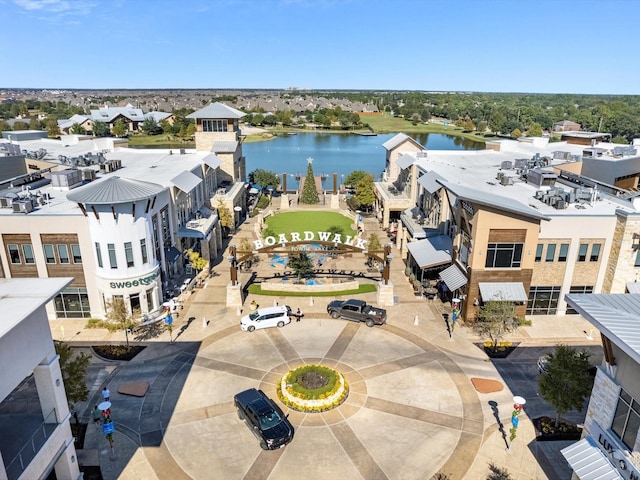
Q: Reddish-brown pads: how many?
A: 2